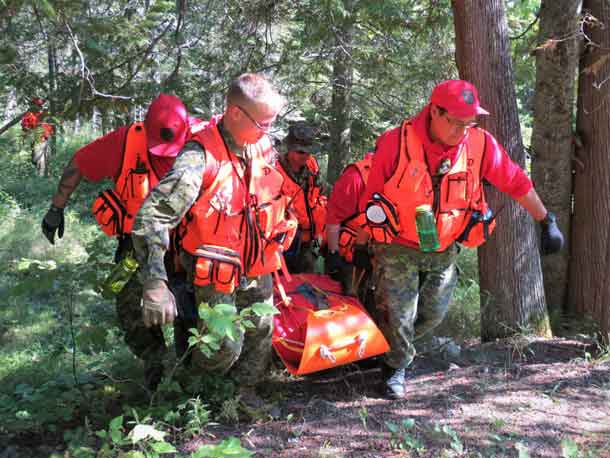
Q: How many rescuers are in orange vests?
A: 5